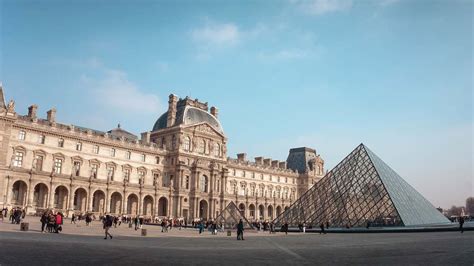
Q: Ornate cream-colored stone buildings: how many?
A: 1